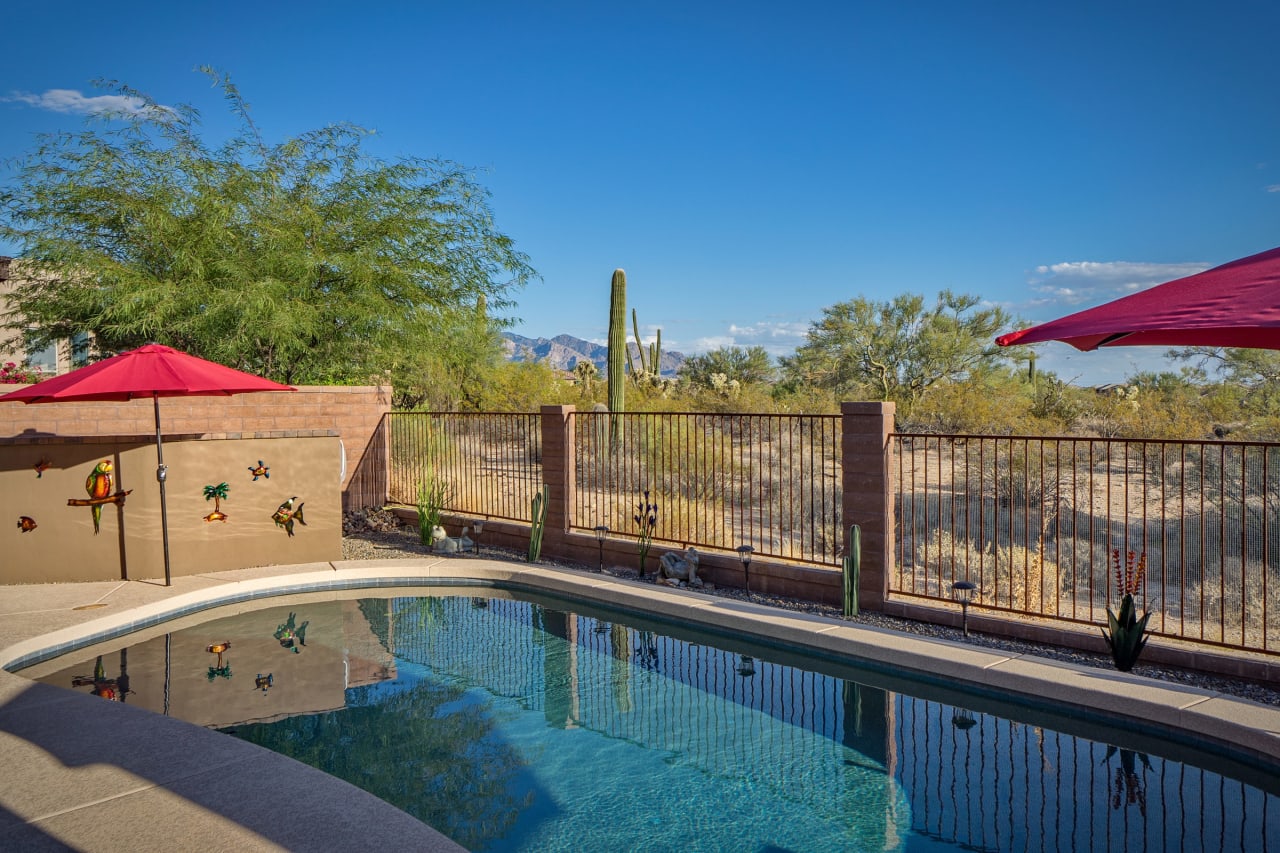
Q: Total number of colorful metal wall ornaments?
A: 6